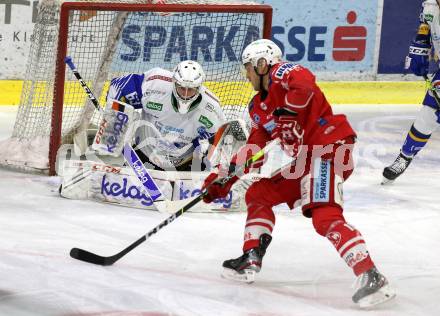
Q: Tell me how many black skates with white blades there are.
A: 3